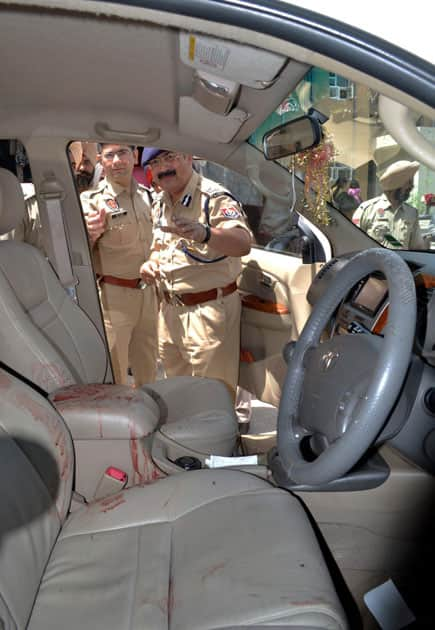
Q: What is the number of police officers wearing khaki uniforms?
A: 4